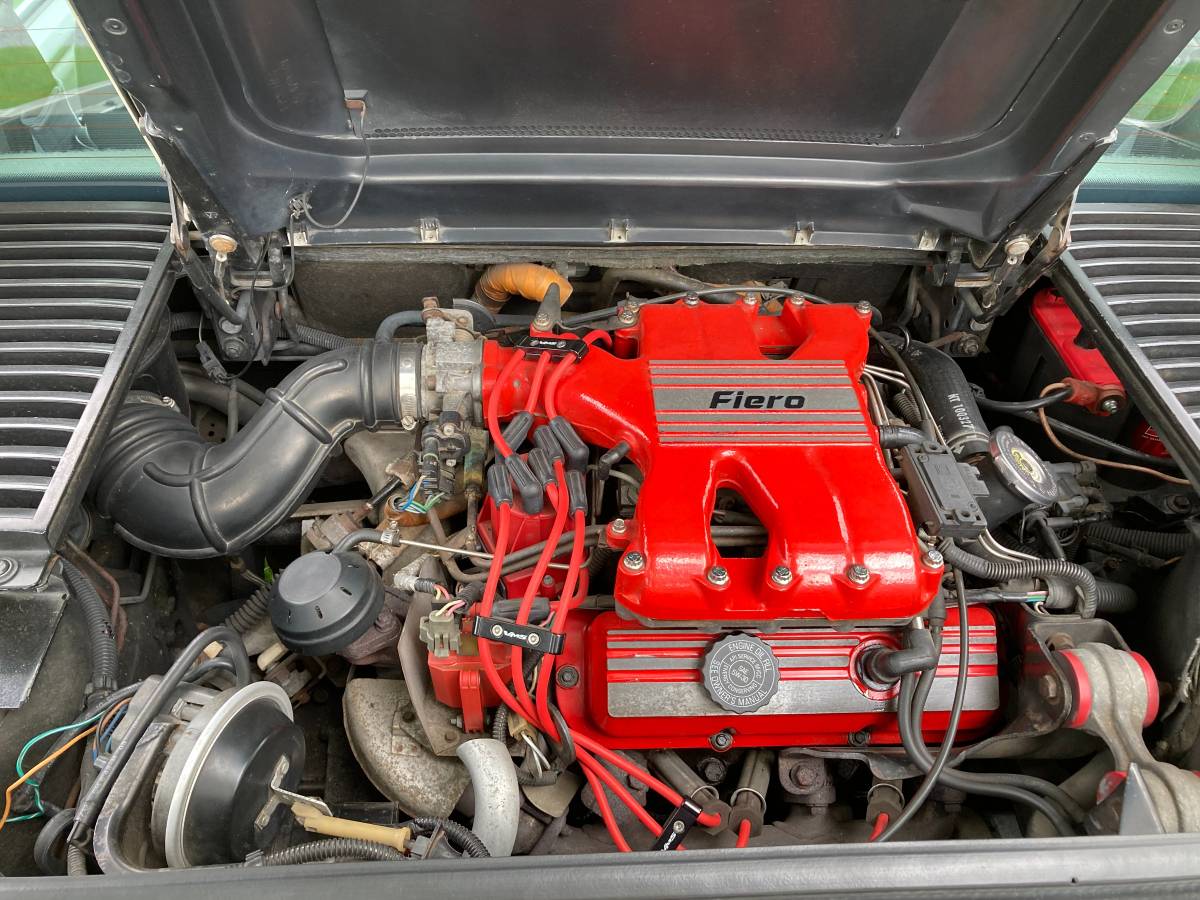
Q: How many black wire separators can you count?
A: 3